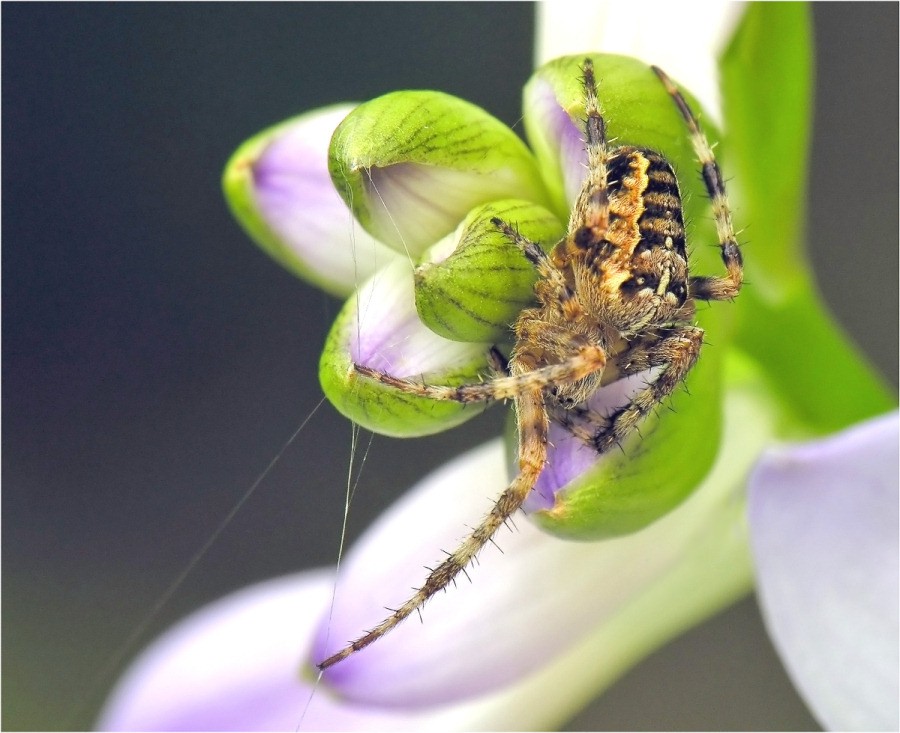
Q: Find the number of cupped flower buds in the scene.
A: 6